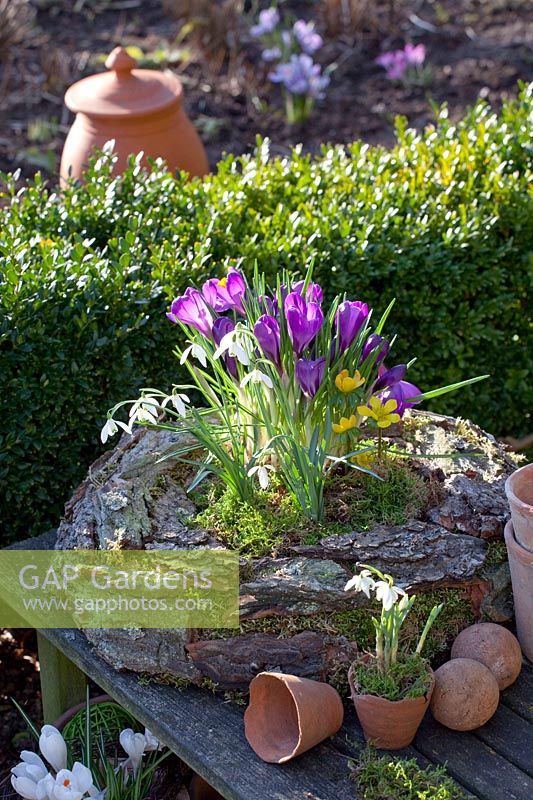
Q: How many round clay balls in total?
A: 2